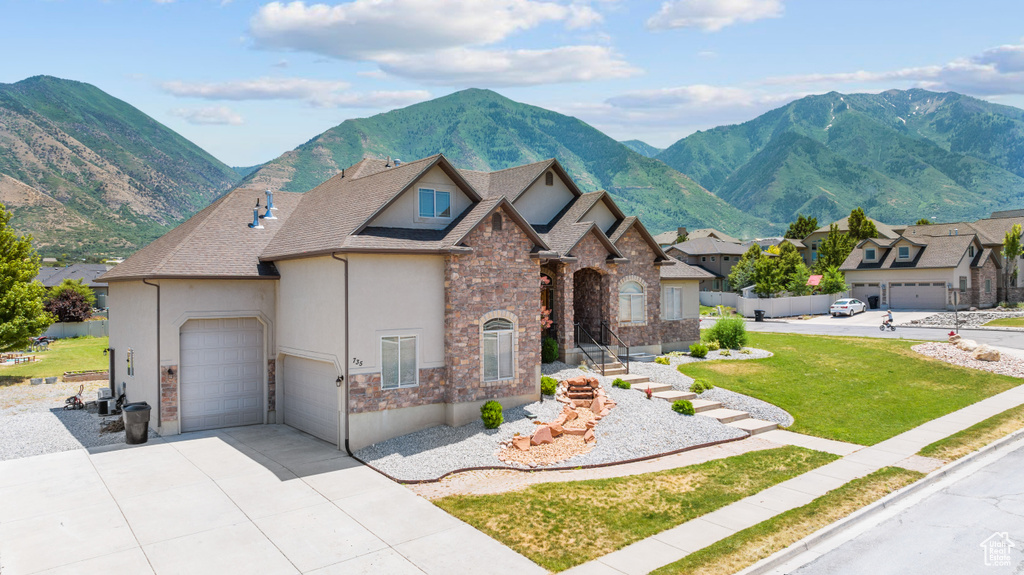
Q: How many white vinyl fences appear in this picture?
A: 2